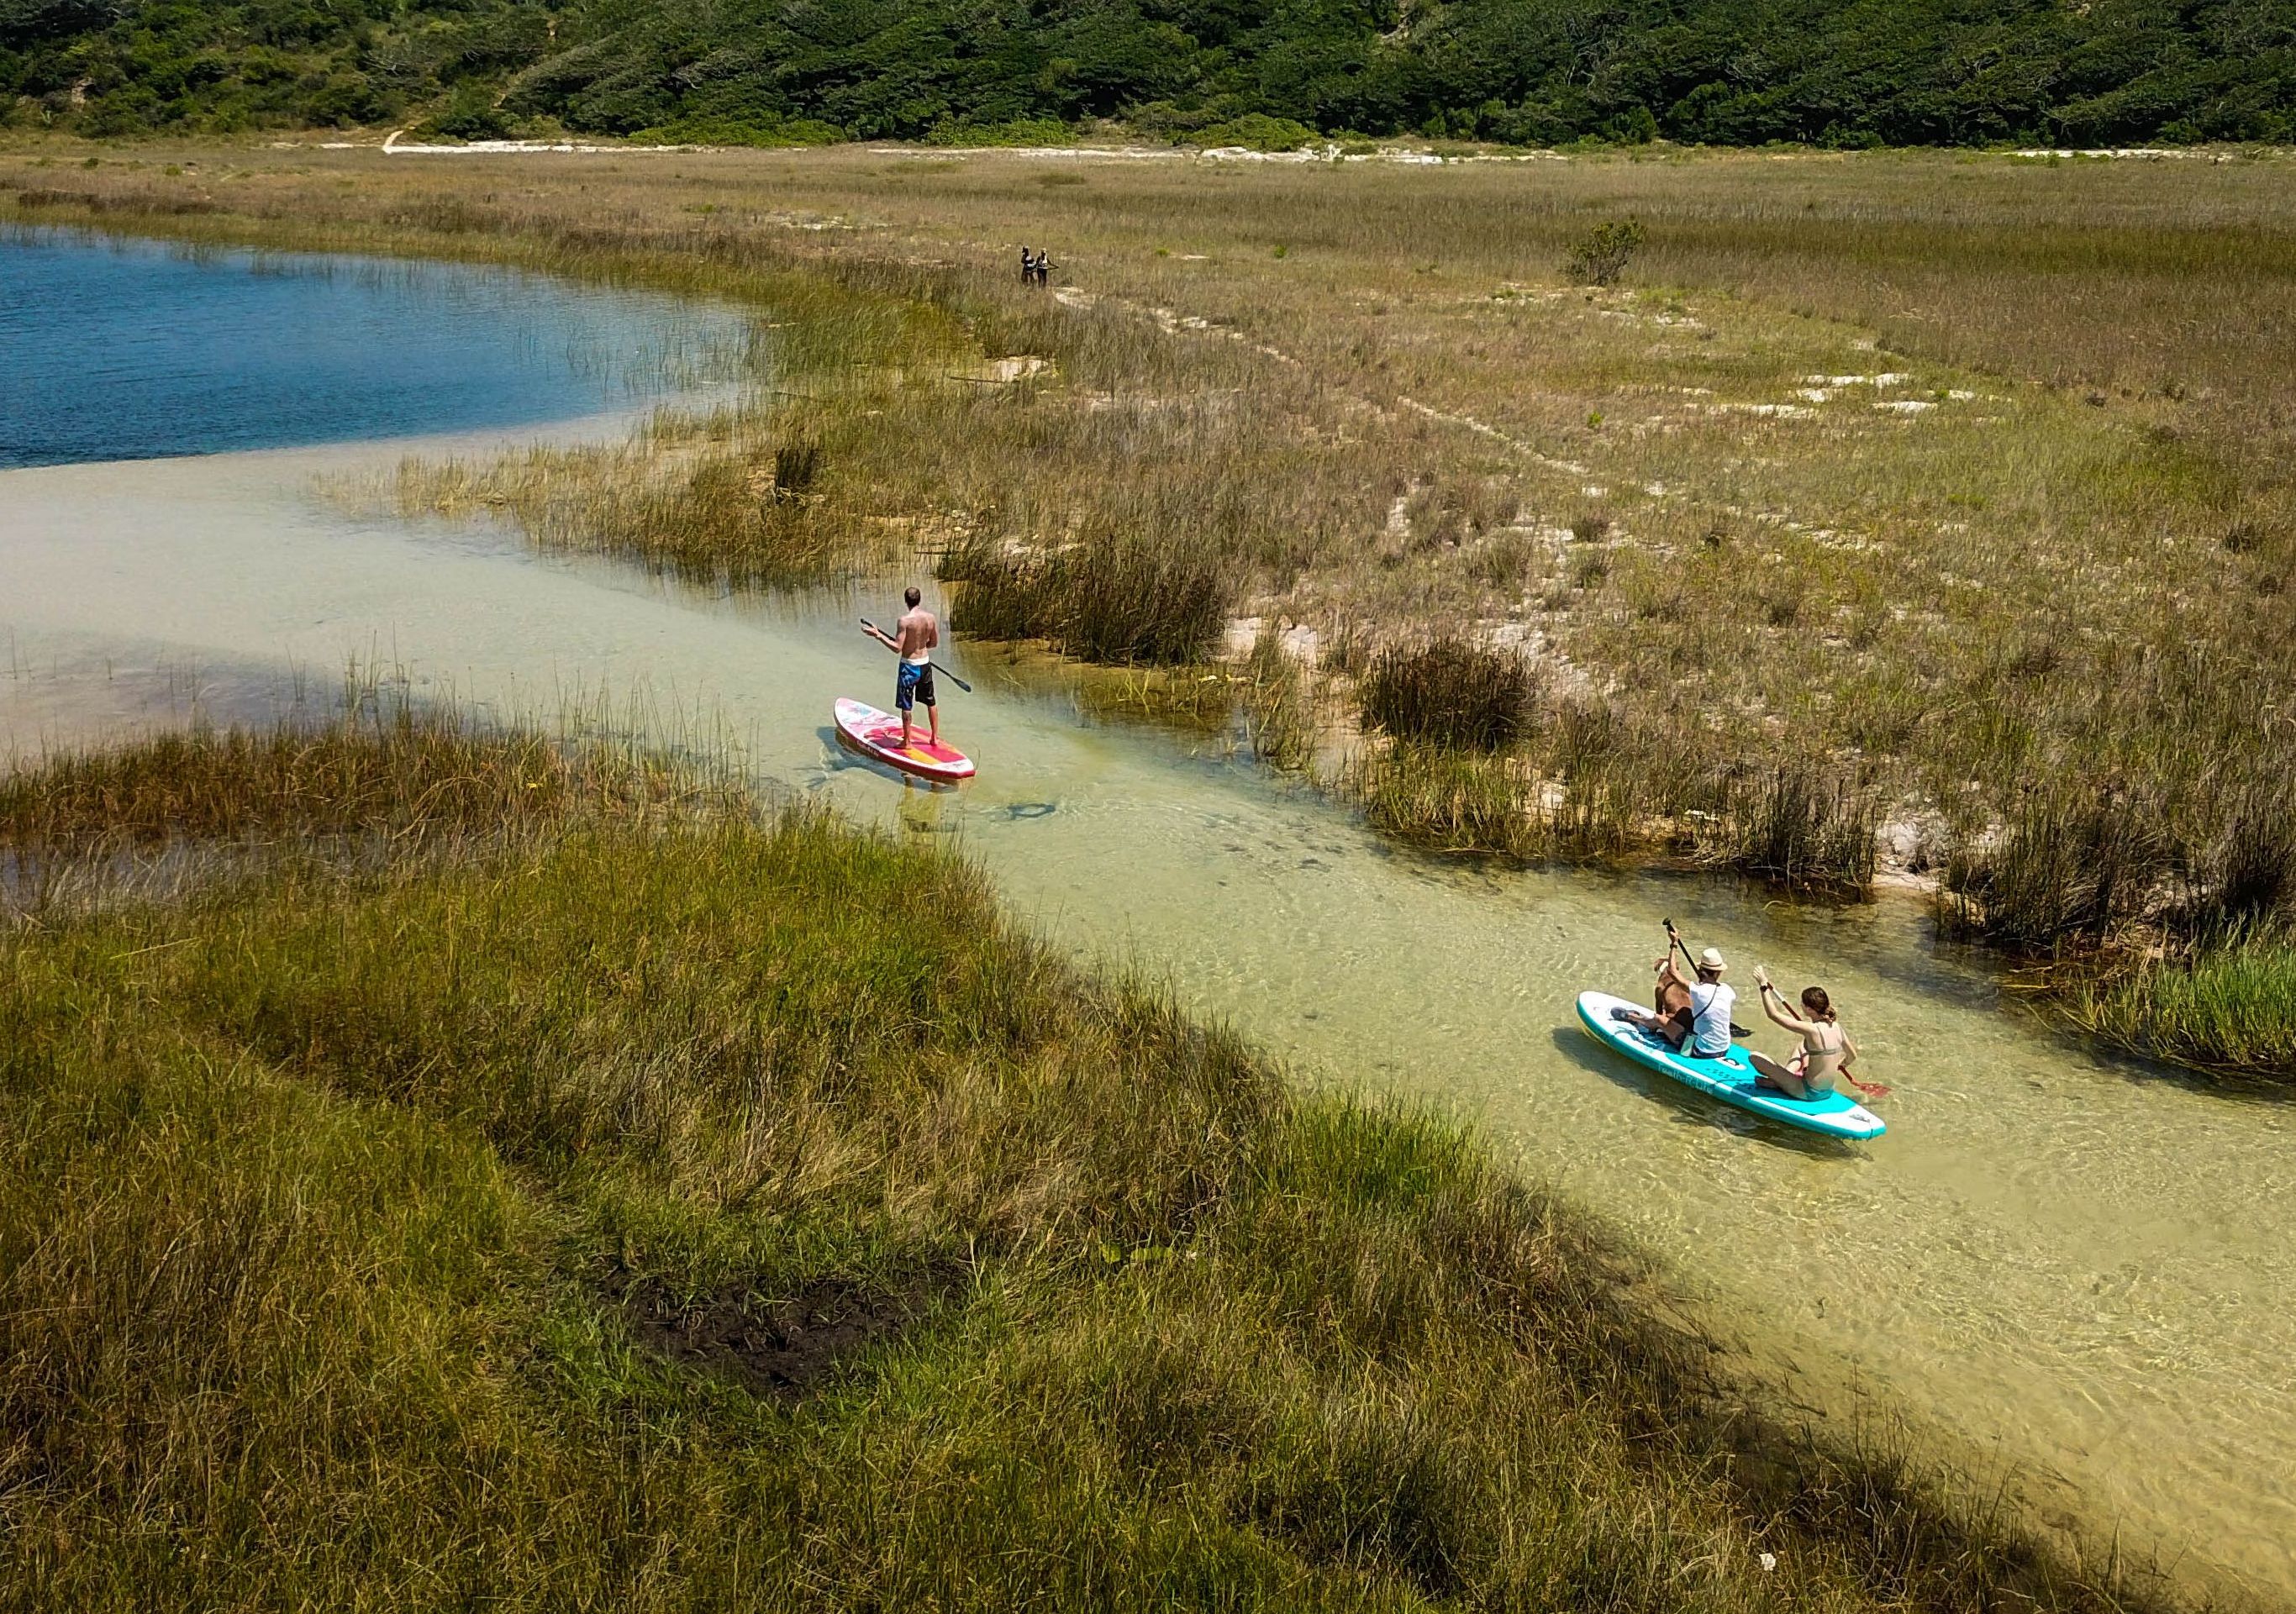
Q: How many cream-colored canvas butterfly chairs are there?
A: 0